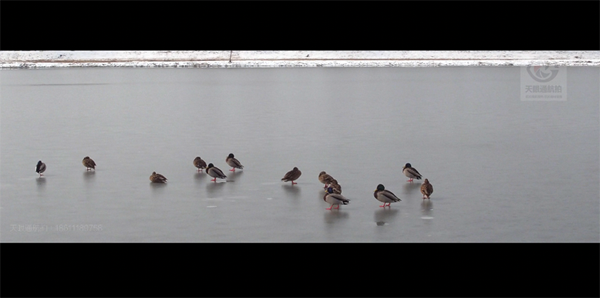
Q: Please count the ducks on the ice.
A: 13